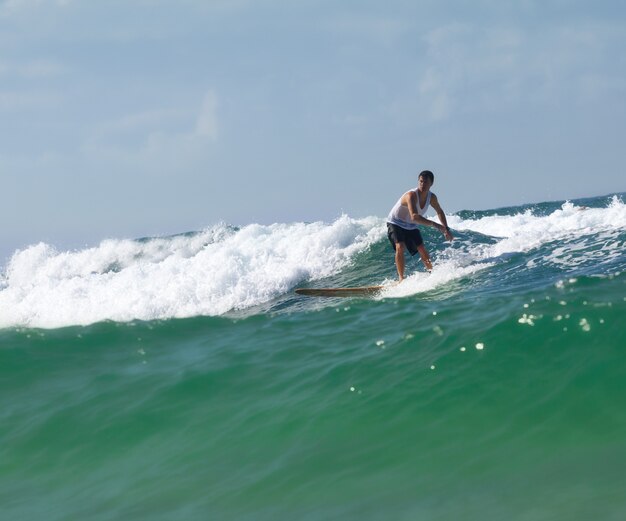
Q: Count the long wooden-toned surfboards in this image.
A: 1